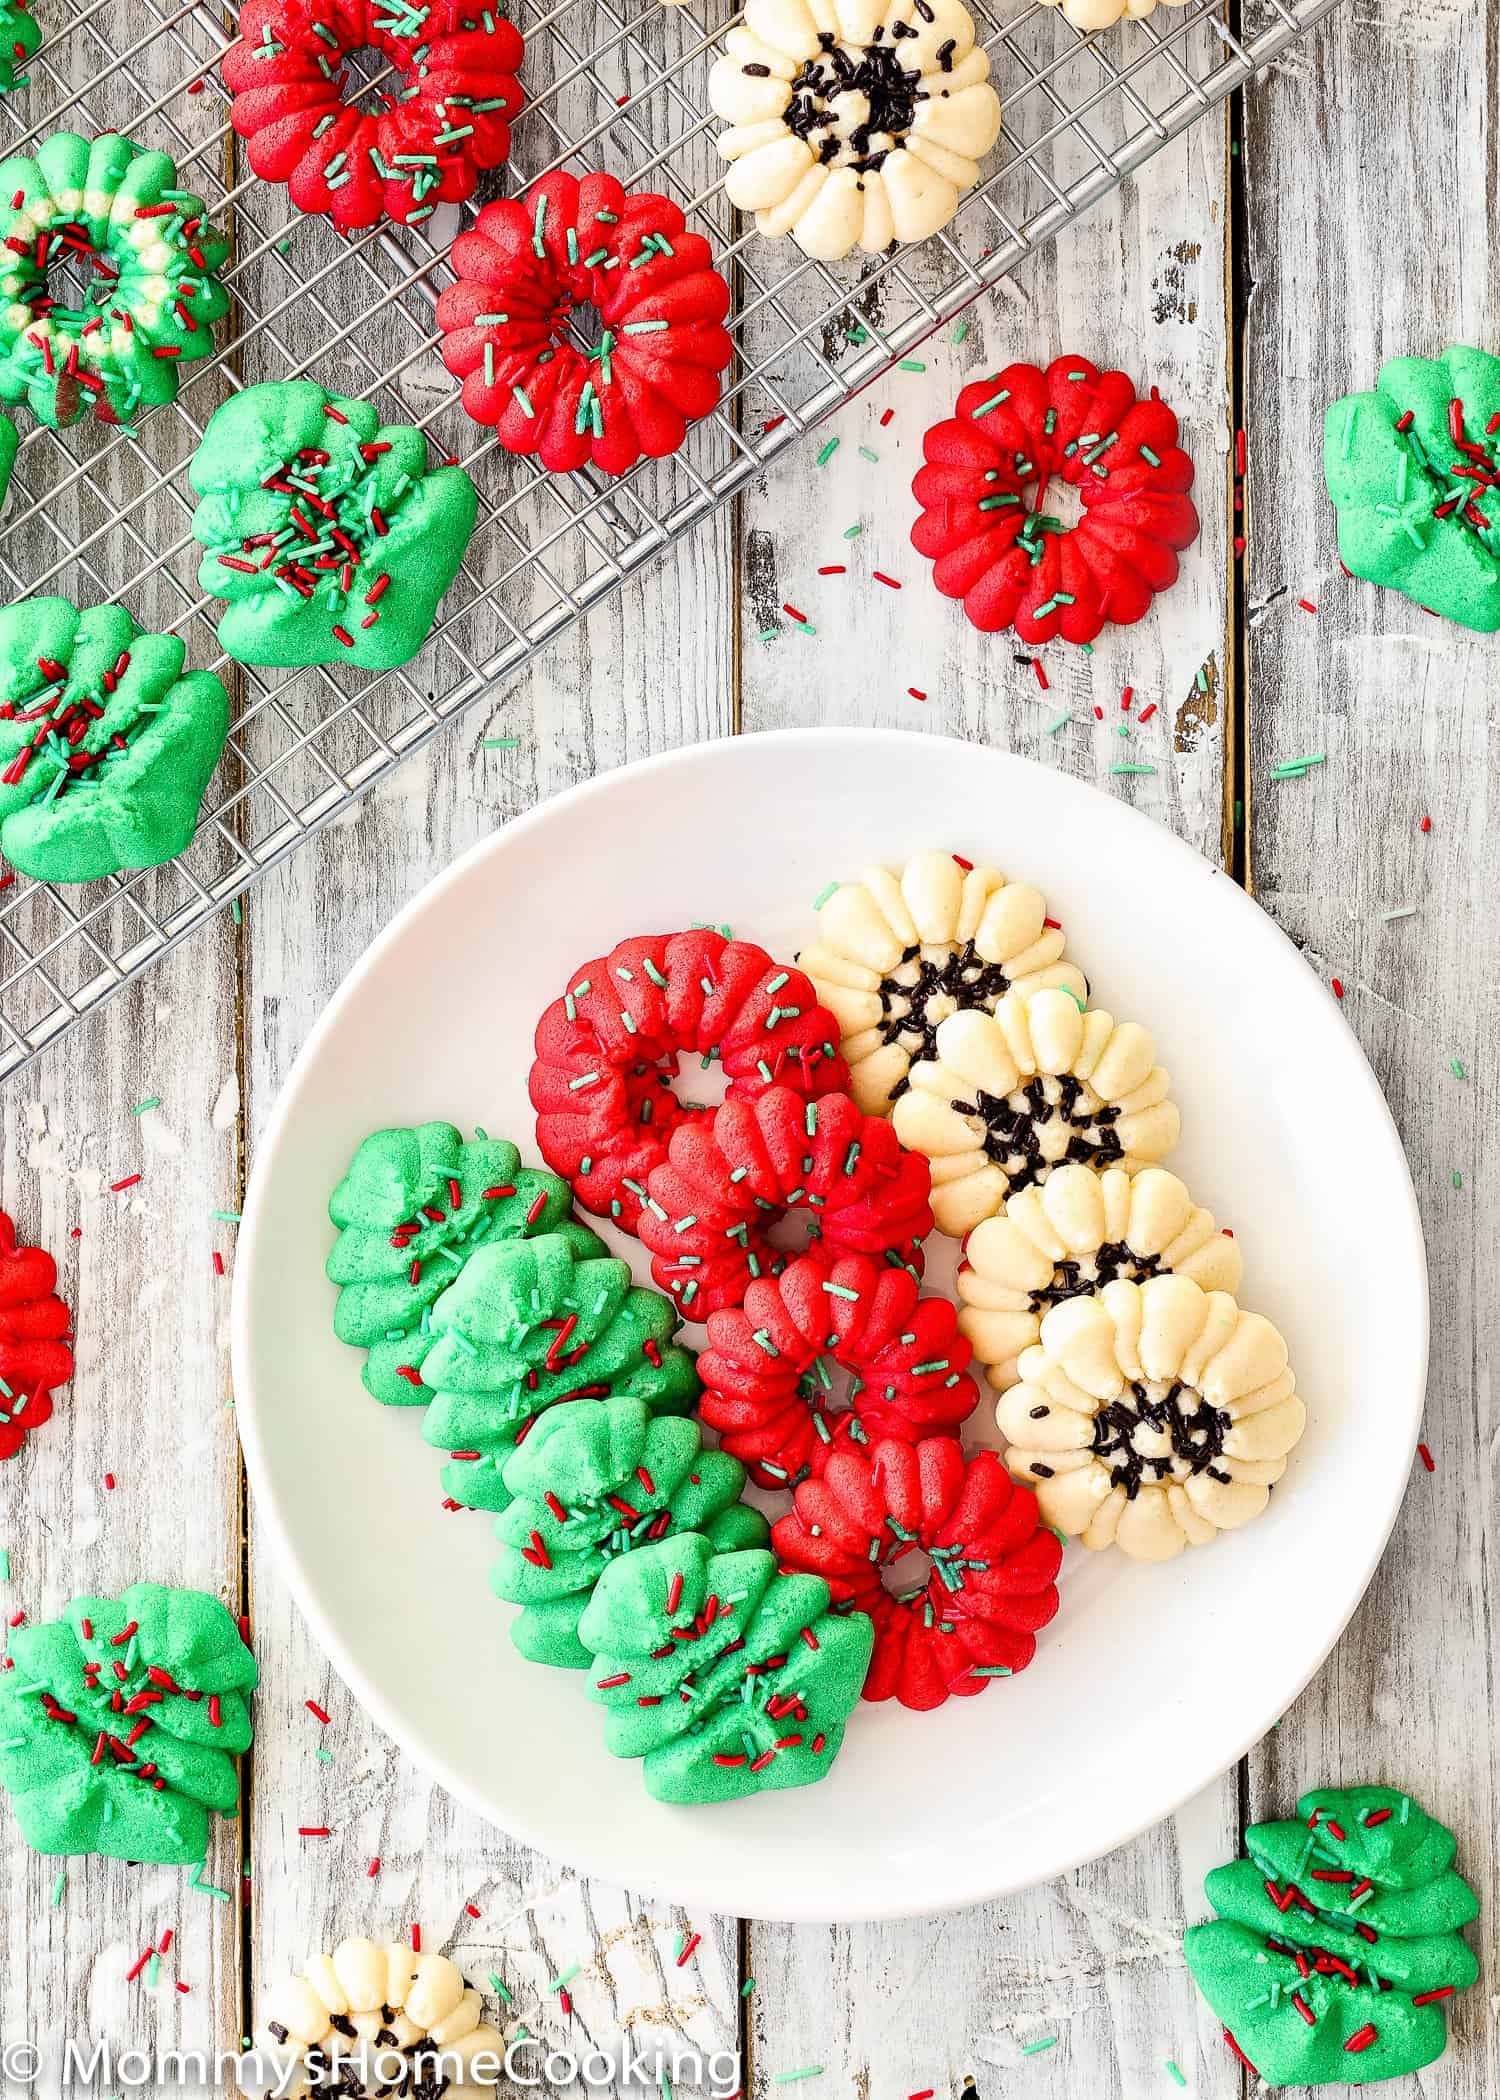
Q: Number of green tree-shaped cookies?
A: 9